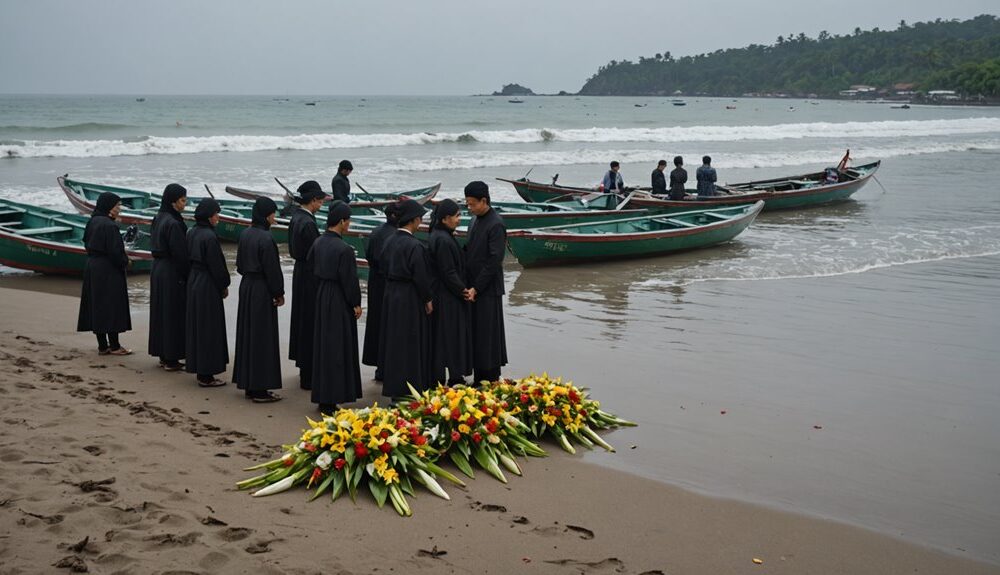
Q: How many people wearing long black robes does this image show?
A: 10